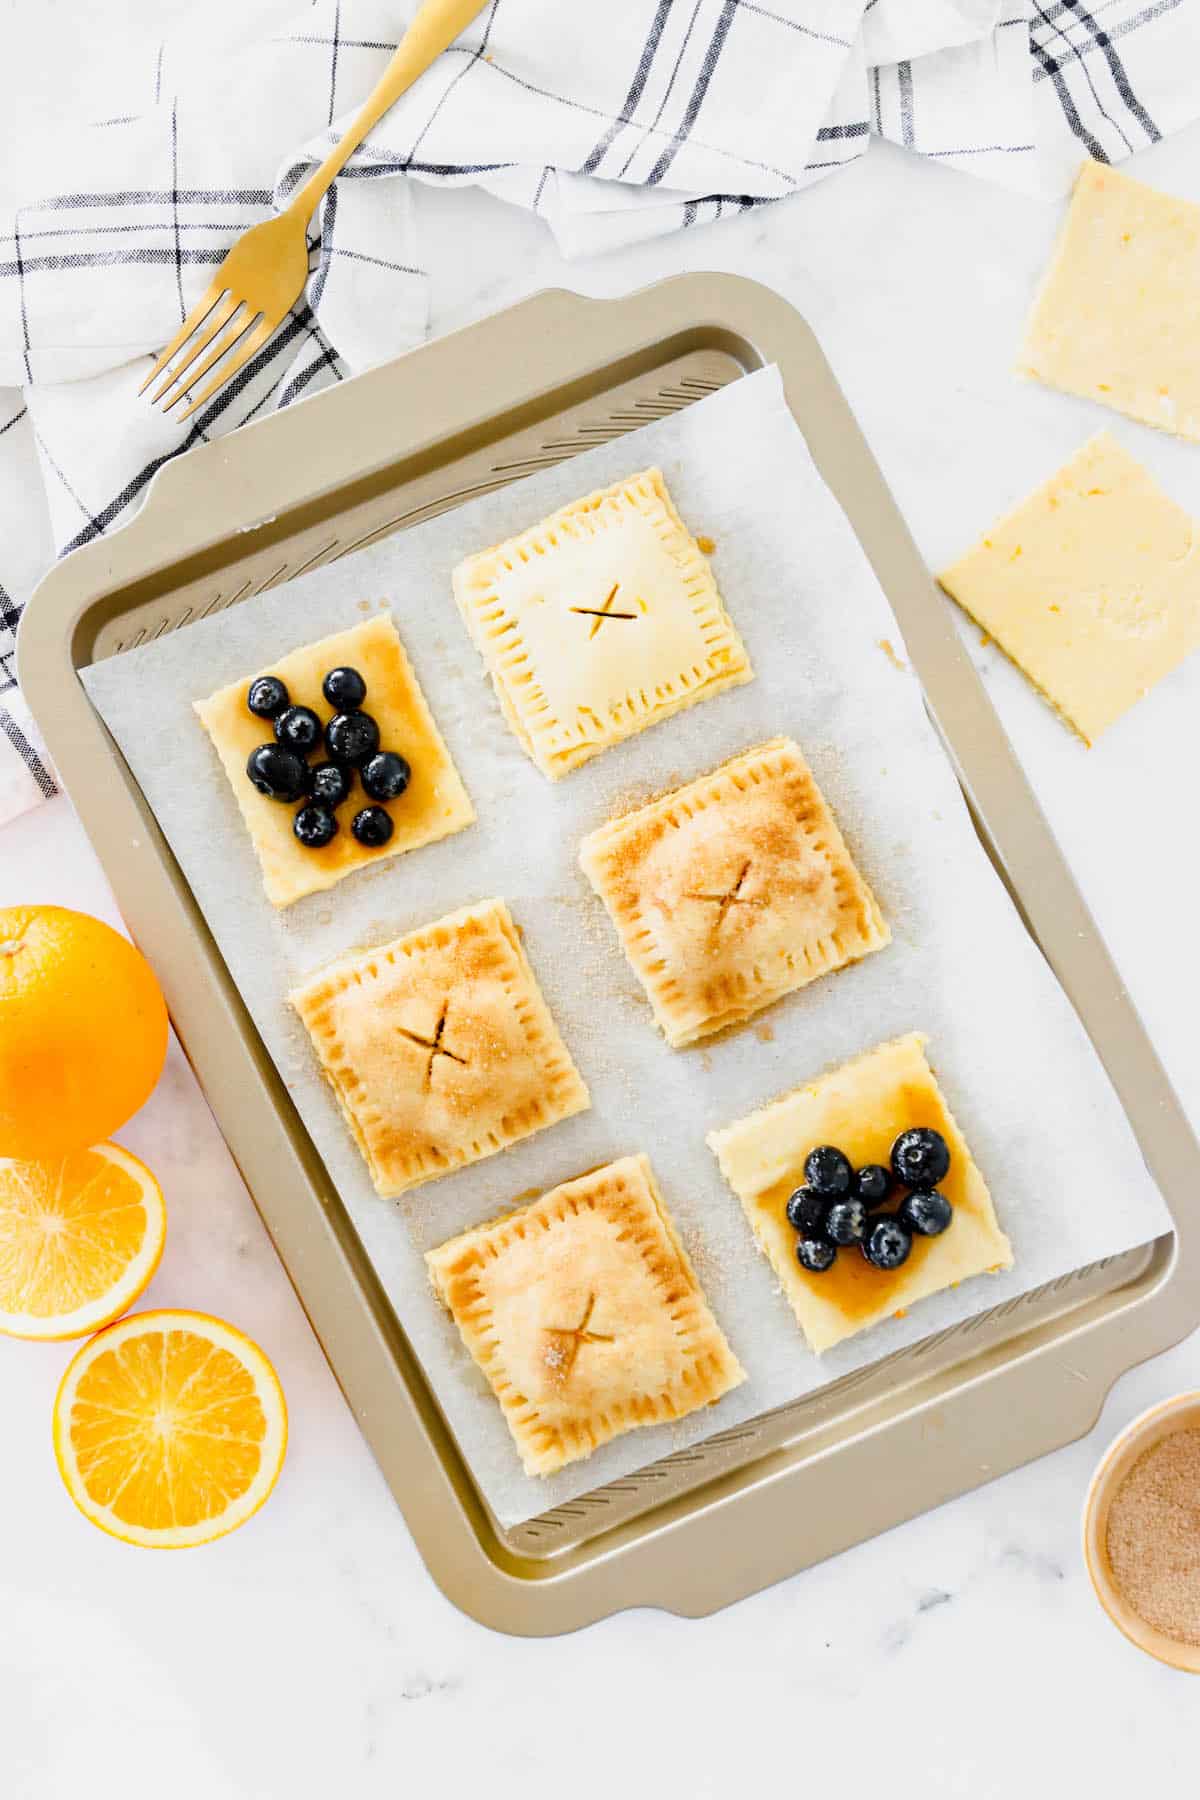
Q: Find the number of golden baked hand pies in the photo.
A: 3